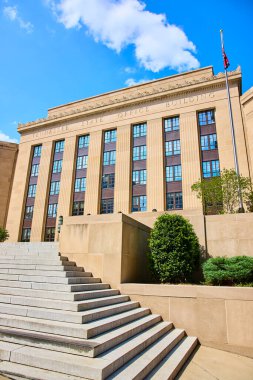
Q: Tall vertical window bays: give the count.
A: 7